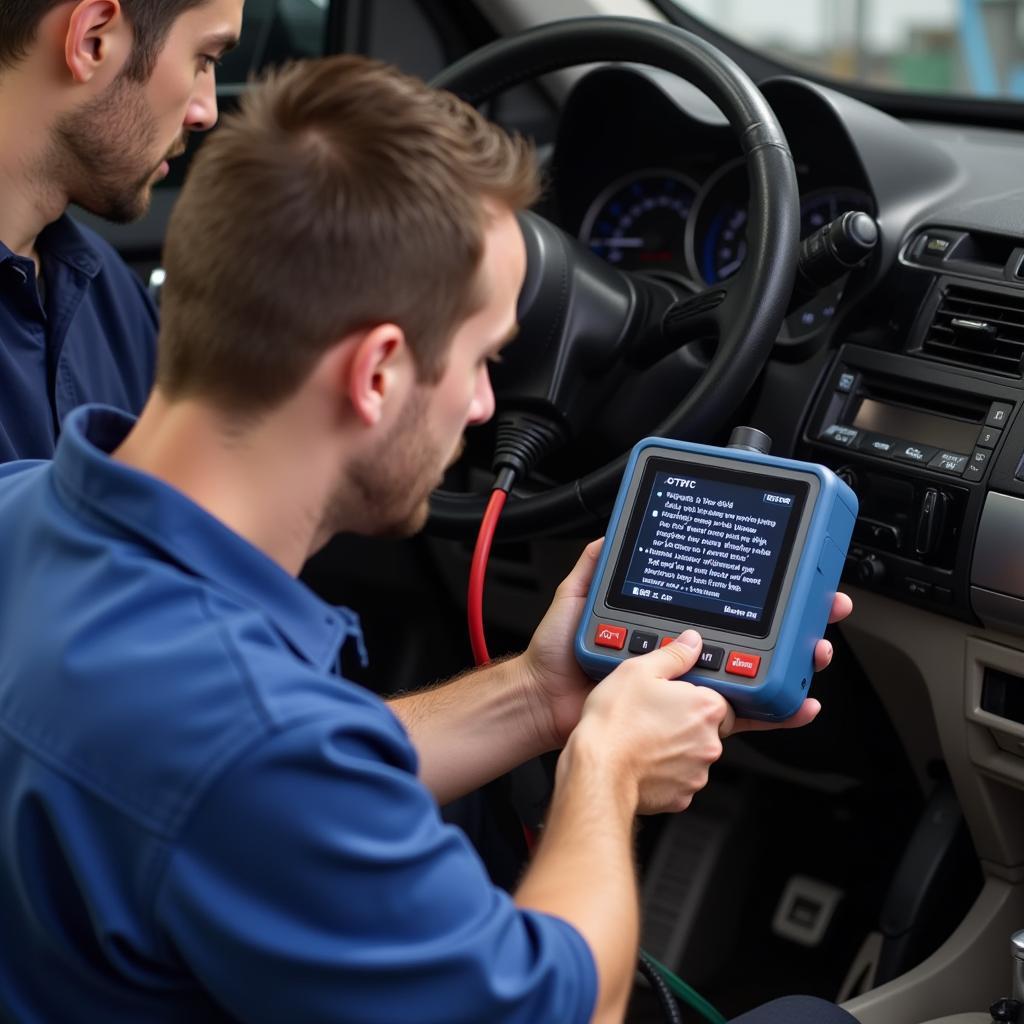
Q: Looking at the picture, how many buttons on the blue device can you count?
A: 5